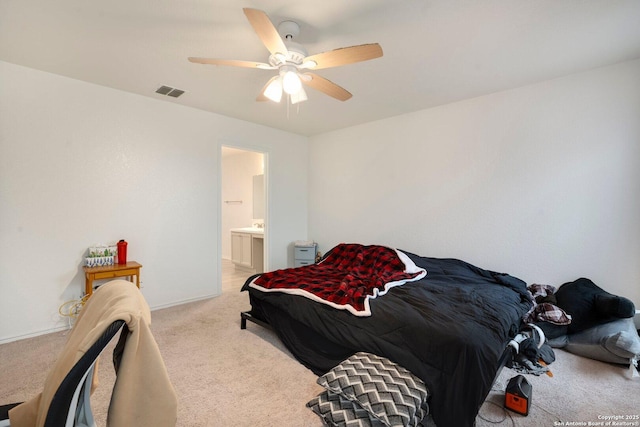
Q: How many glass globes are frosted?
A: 3